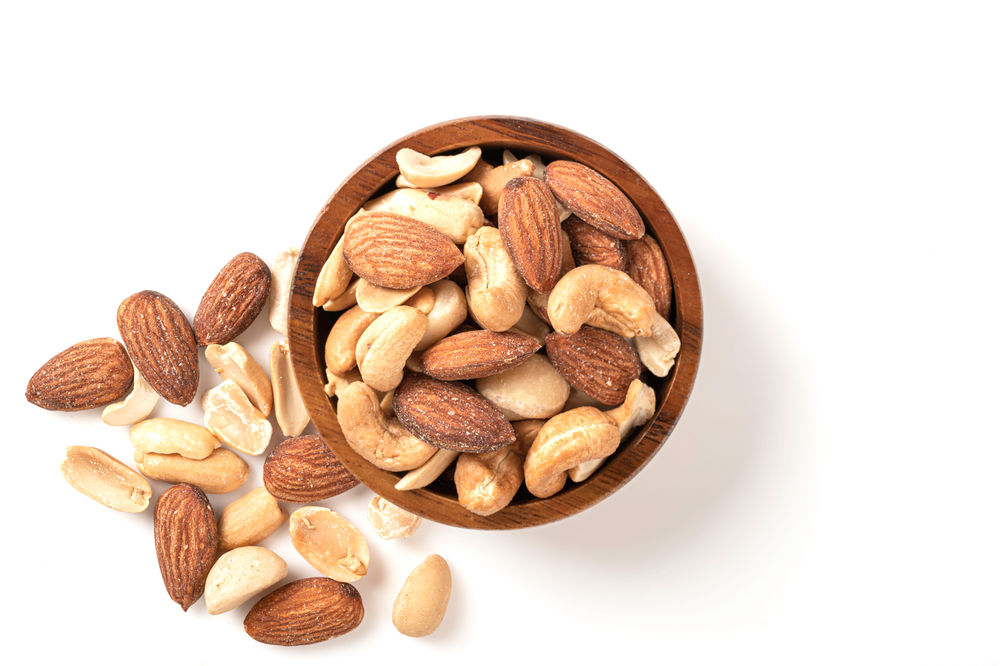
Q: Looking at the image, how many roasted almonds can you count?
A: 14